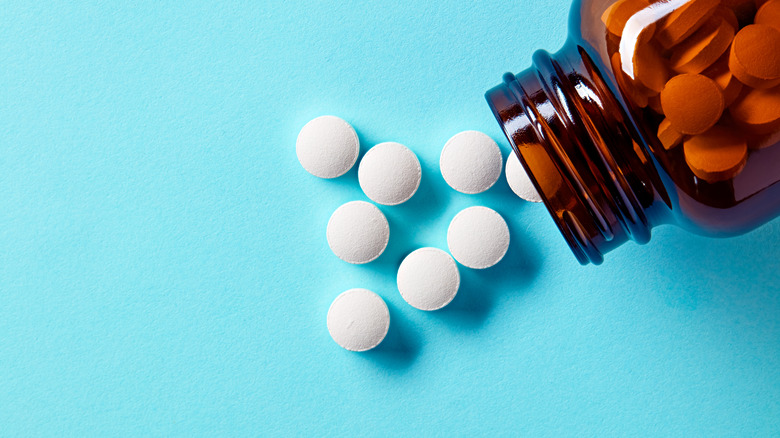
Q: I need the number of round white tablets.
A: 8